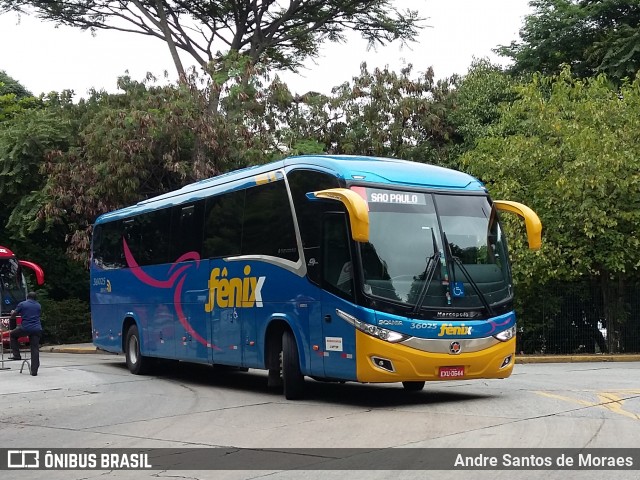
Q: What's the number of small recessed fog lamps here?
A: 2